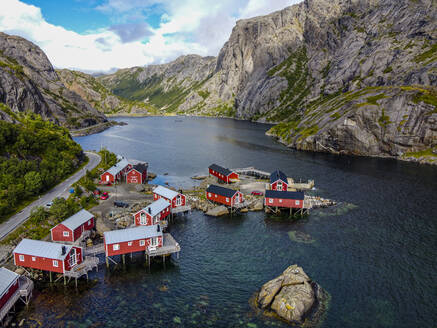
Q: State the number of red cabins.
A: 12